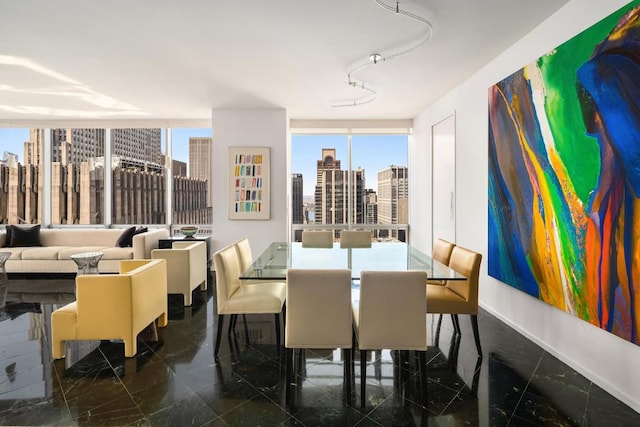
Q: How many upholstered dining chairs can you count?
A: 8